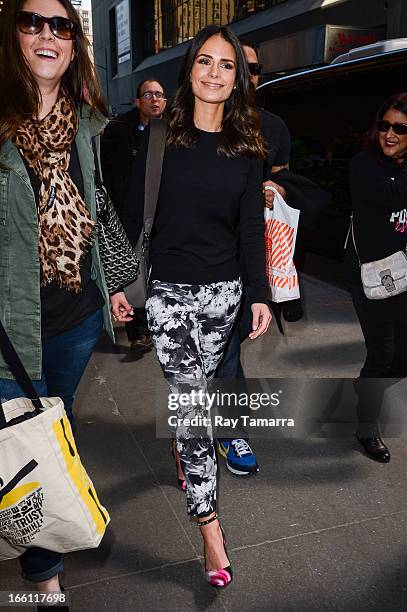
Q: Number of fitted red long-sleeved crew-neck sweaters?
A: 0